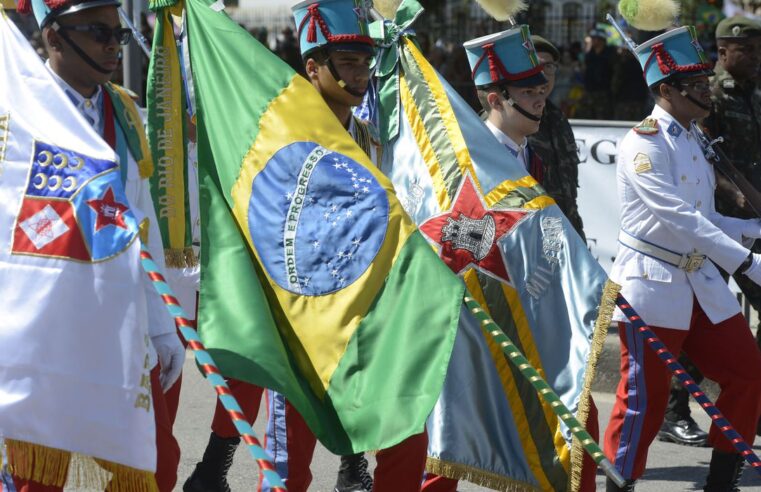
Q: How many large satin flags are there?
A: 3